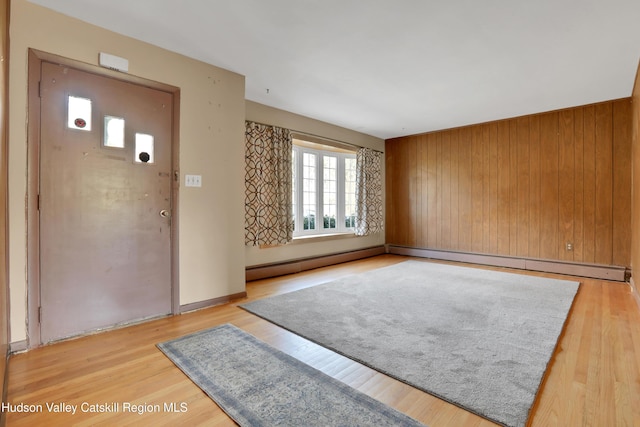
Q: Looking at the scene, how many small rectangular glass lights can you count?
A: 3